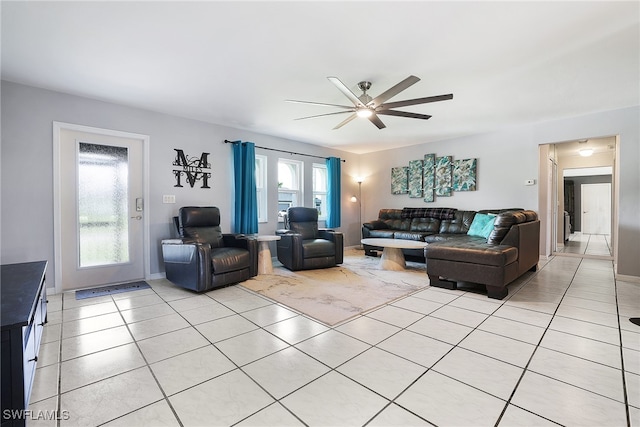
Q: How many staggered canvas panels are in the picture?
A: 5